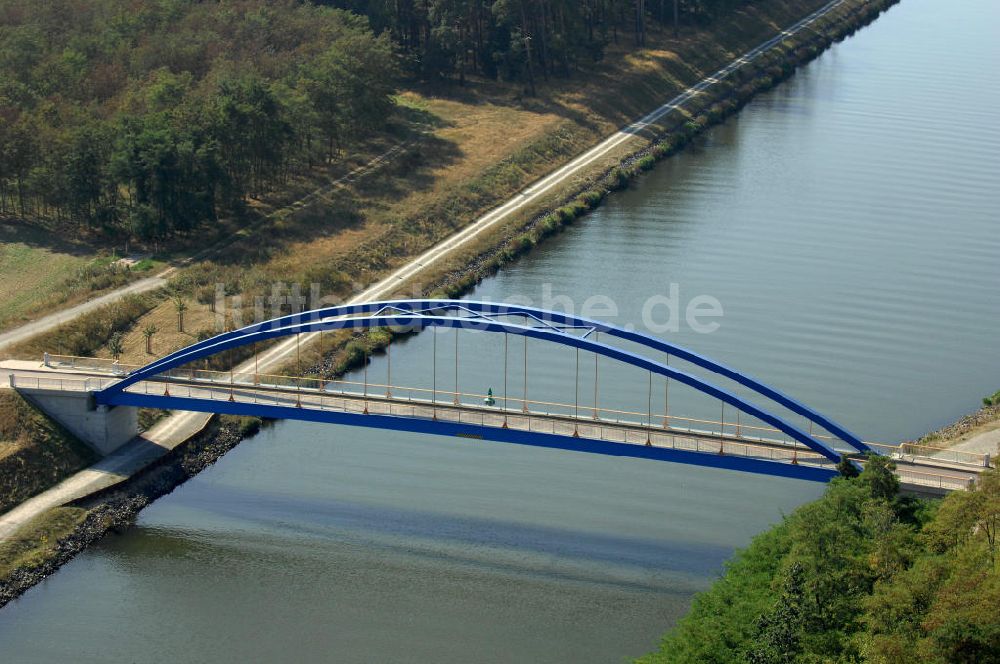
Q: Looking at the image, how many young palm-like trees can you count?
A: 3